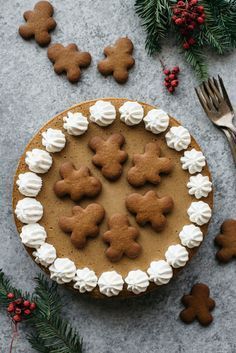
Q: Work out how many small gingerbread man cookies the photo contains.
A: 11